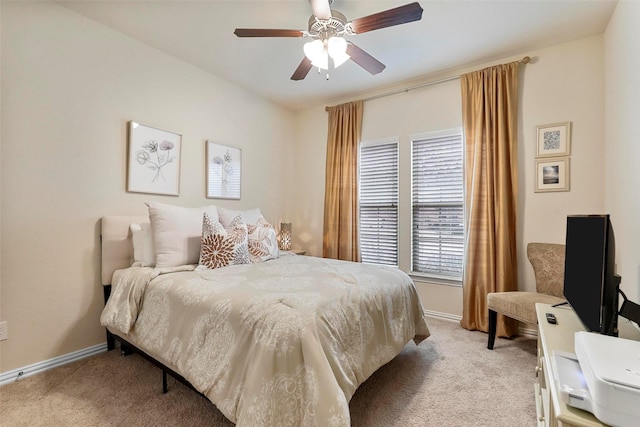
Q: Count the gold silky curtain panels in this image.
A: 2